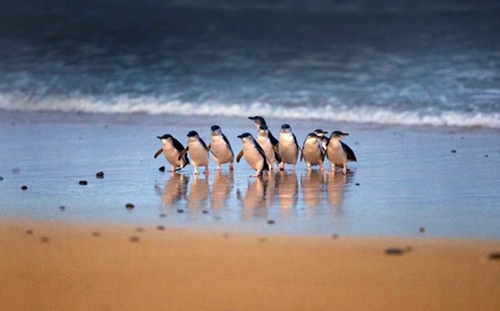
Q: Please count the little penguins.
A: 10